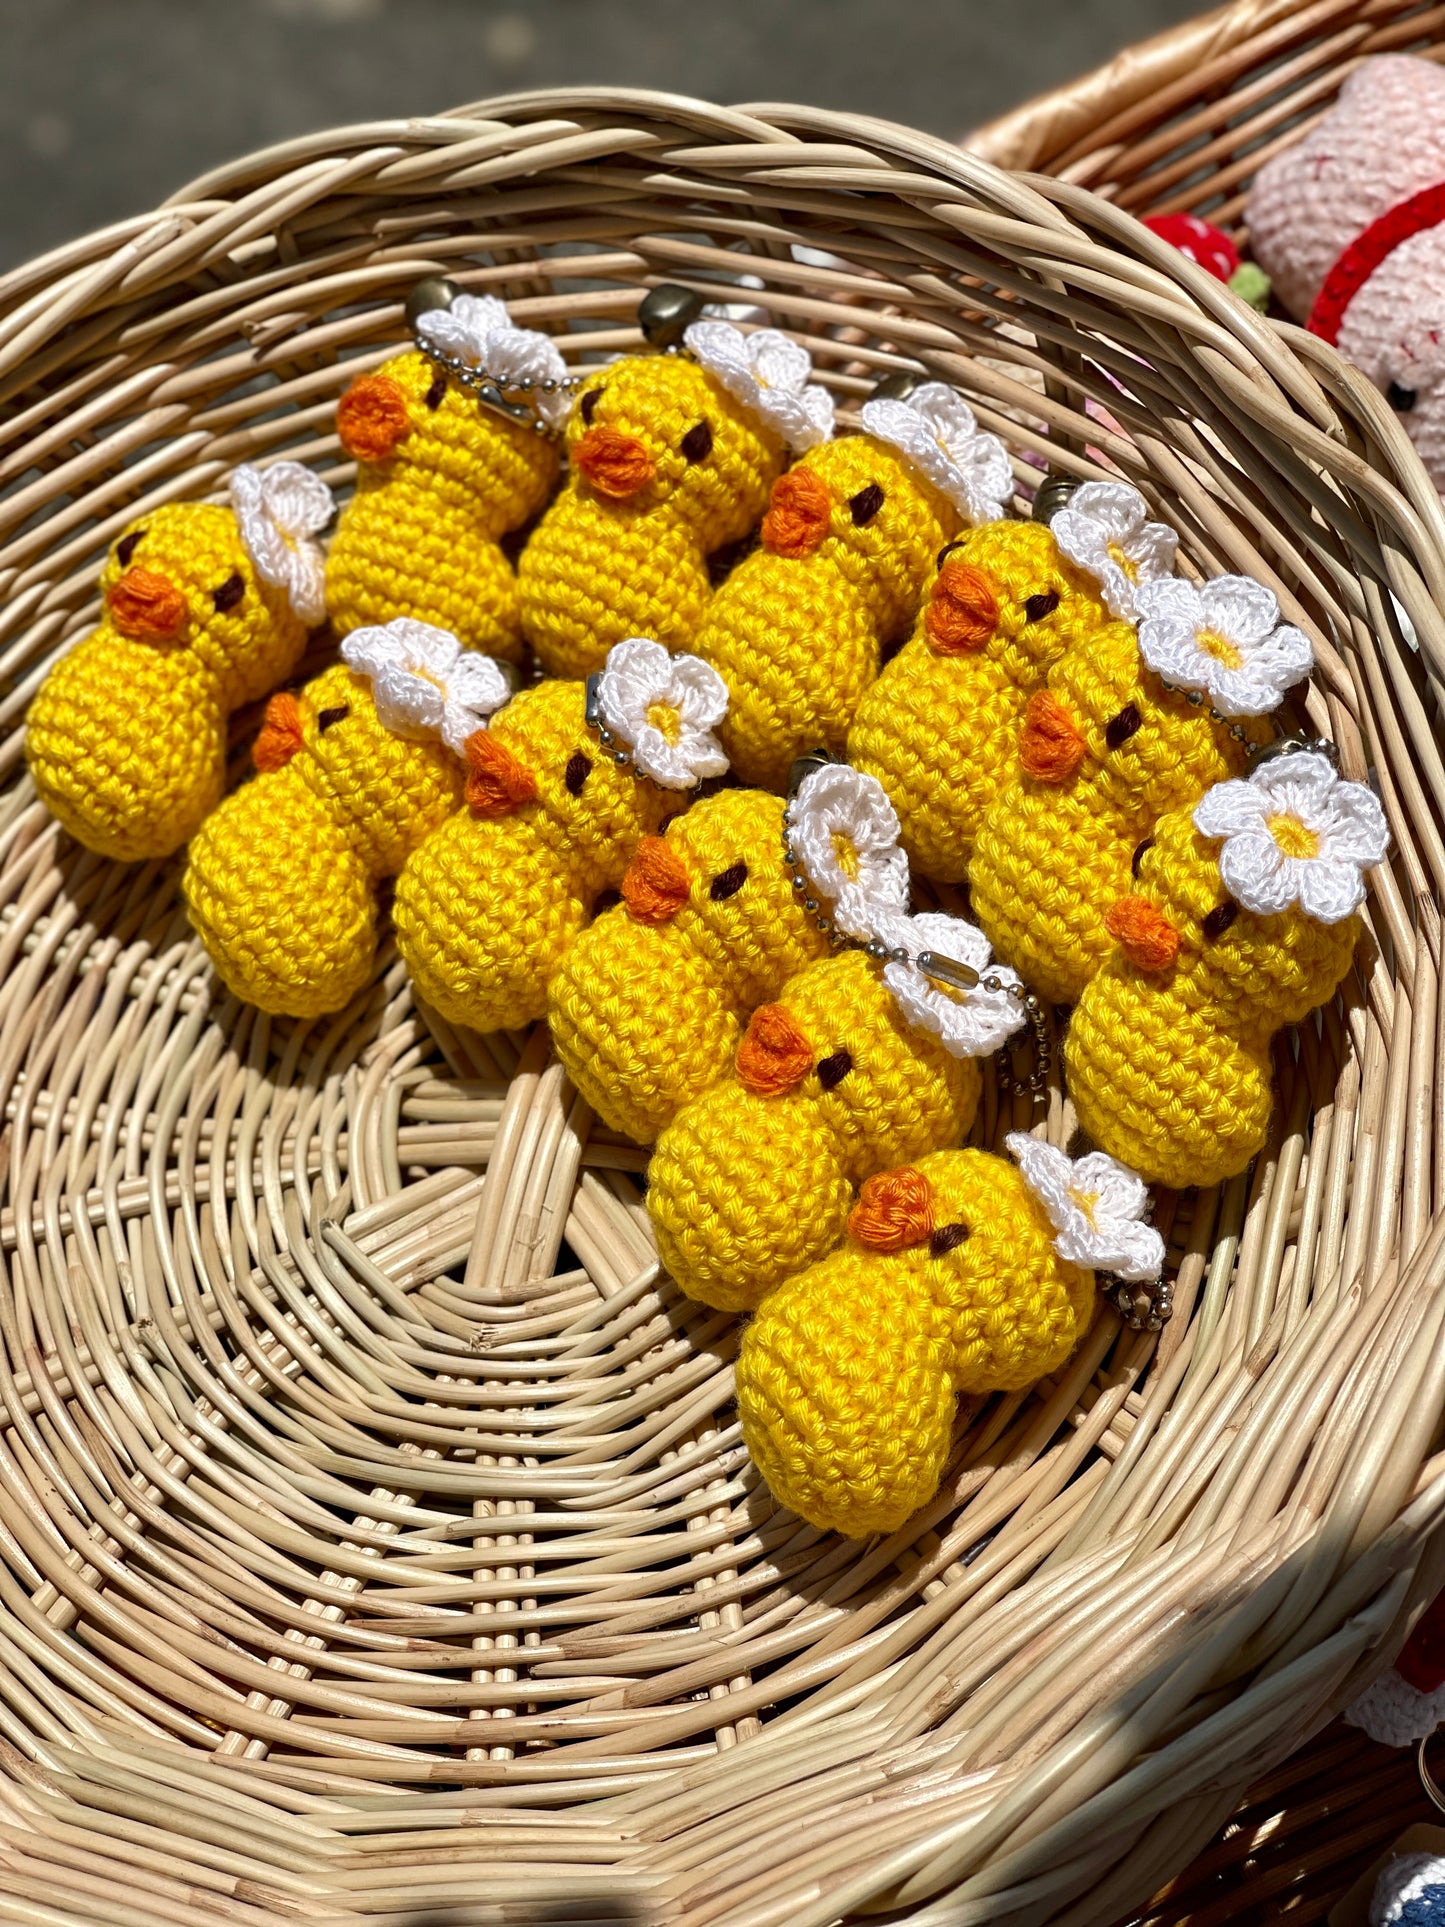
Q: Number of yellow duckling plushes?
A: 12